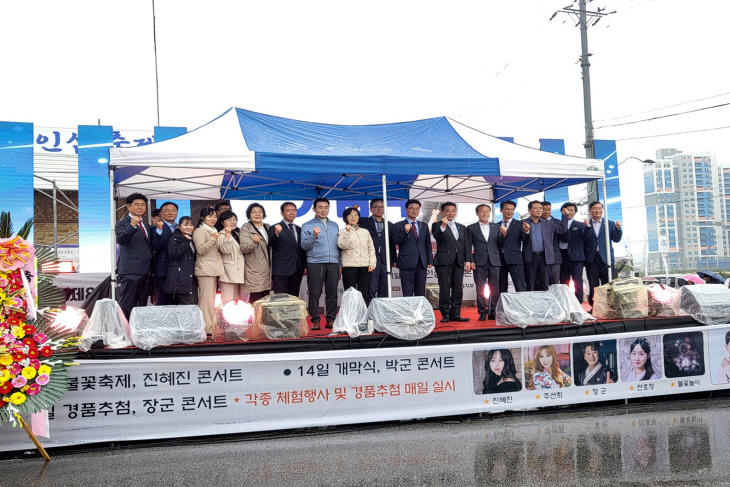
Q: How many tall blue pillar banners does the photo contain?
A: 6